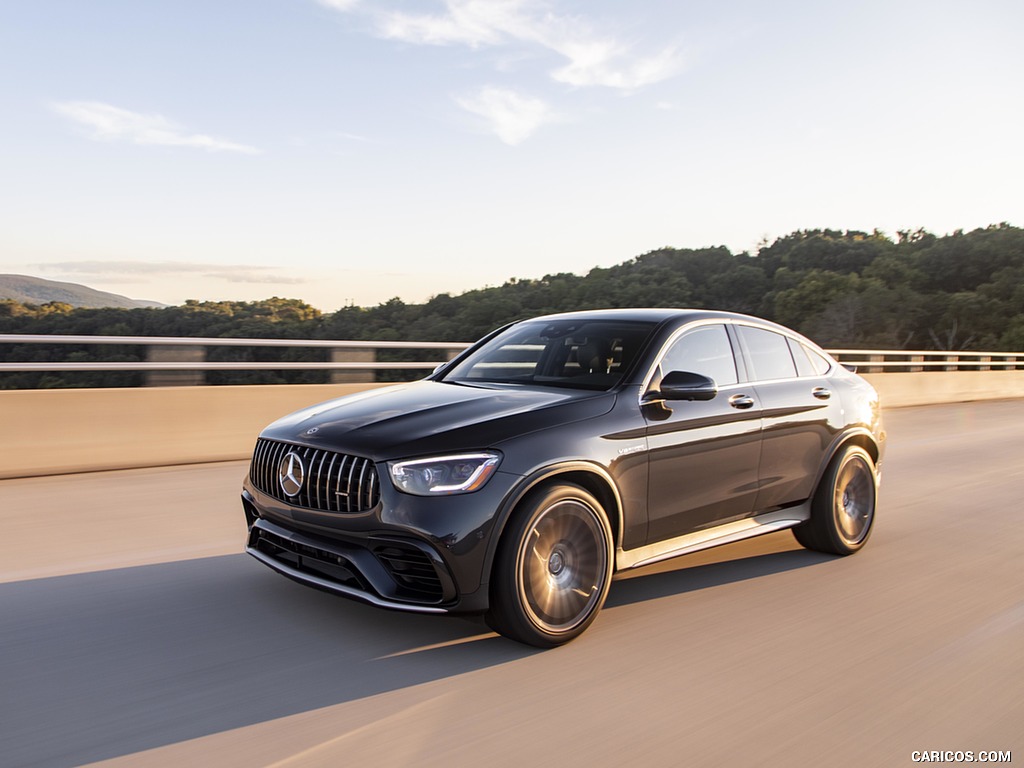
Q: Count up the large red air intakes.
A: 0